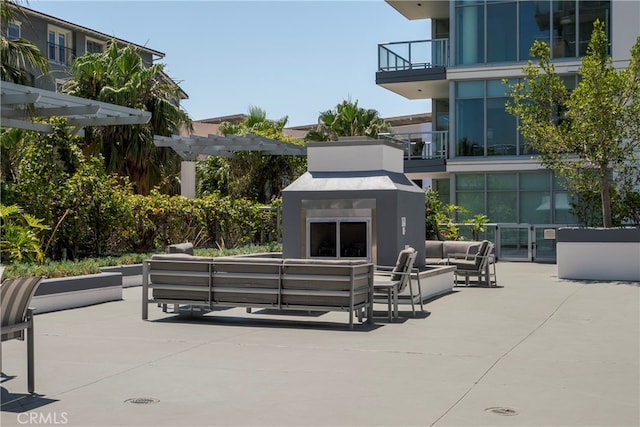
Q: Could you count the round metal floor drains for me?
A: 2